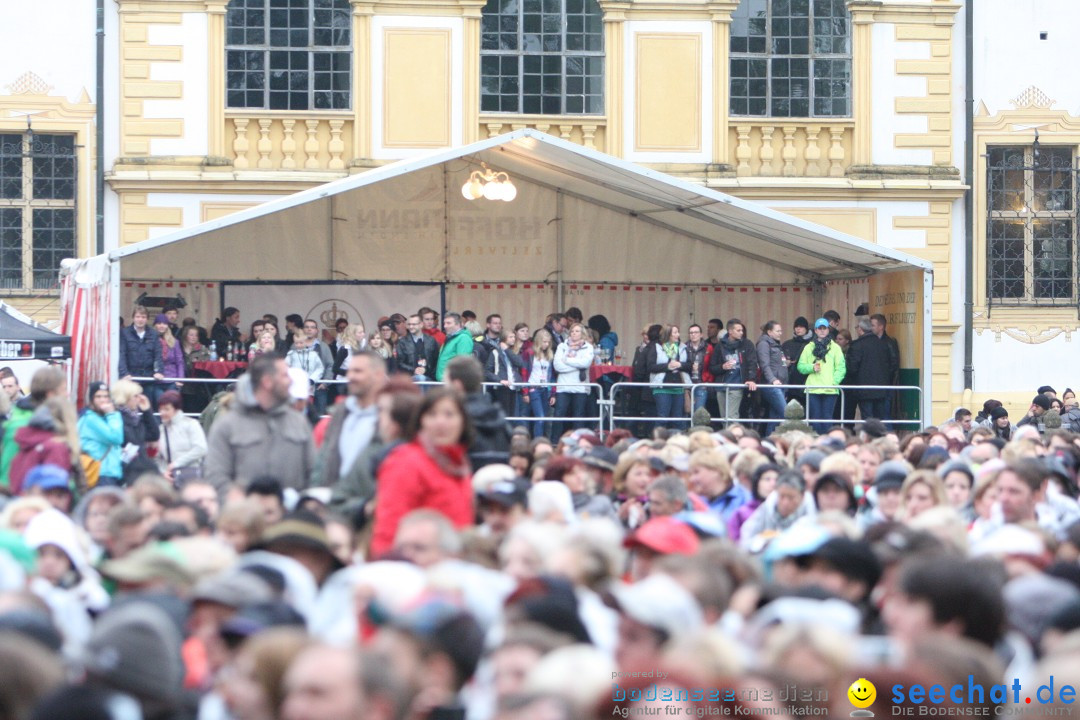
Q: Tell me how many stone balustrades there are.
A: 3